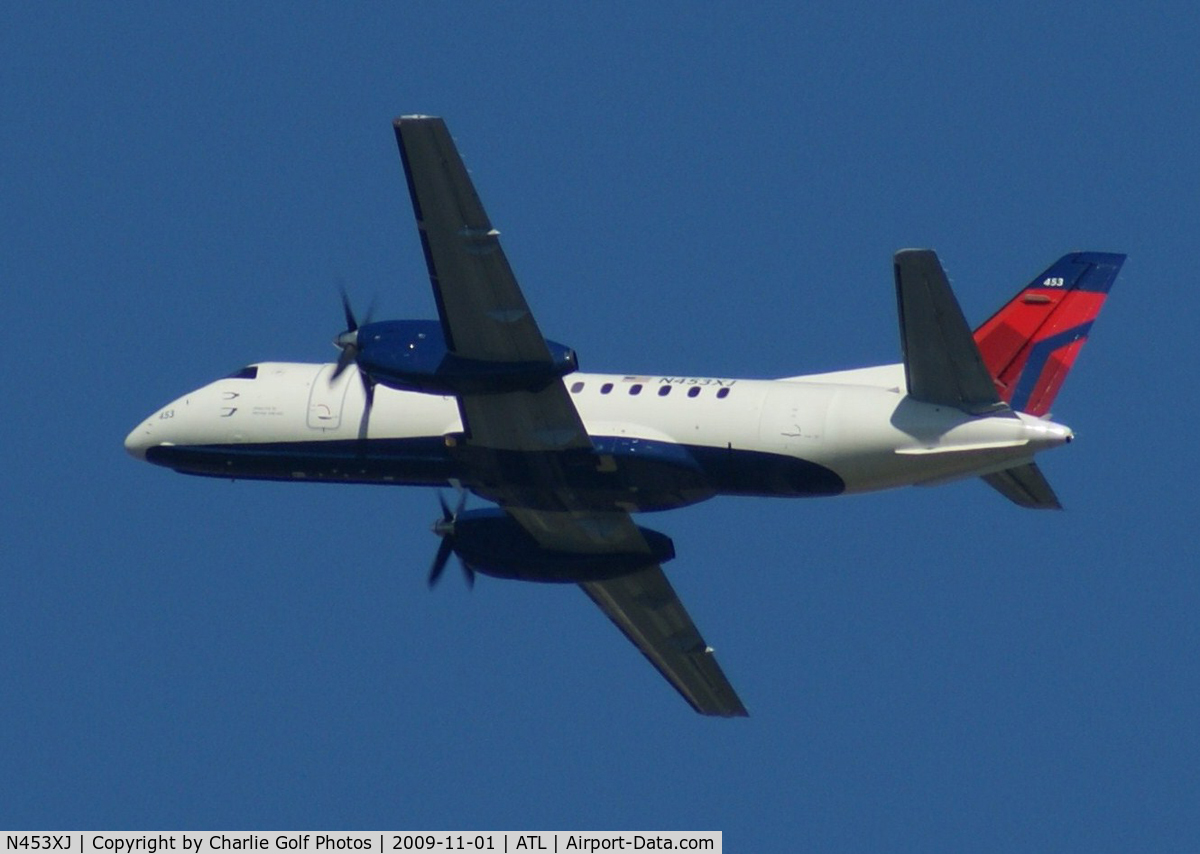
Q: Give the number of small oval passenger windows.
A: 6